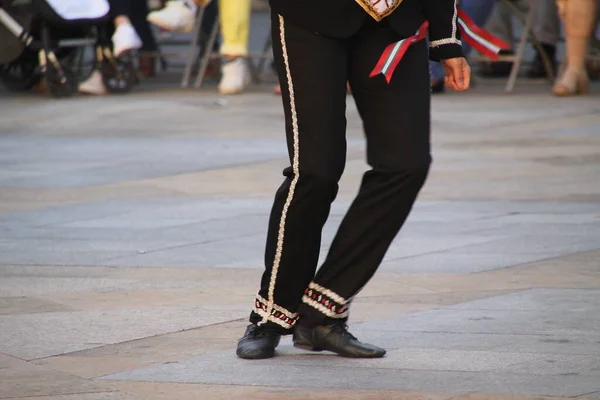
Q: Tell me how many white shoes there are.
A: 4